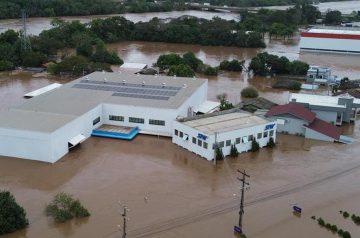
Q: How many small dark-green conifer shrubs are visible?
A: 4